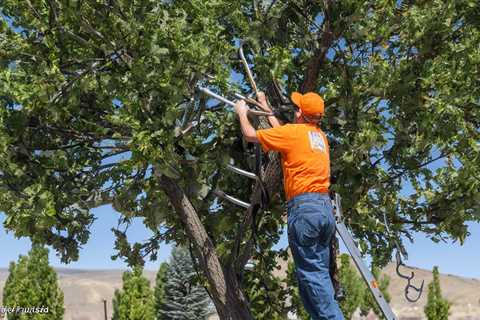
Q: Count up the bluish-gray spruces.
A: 1